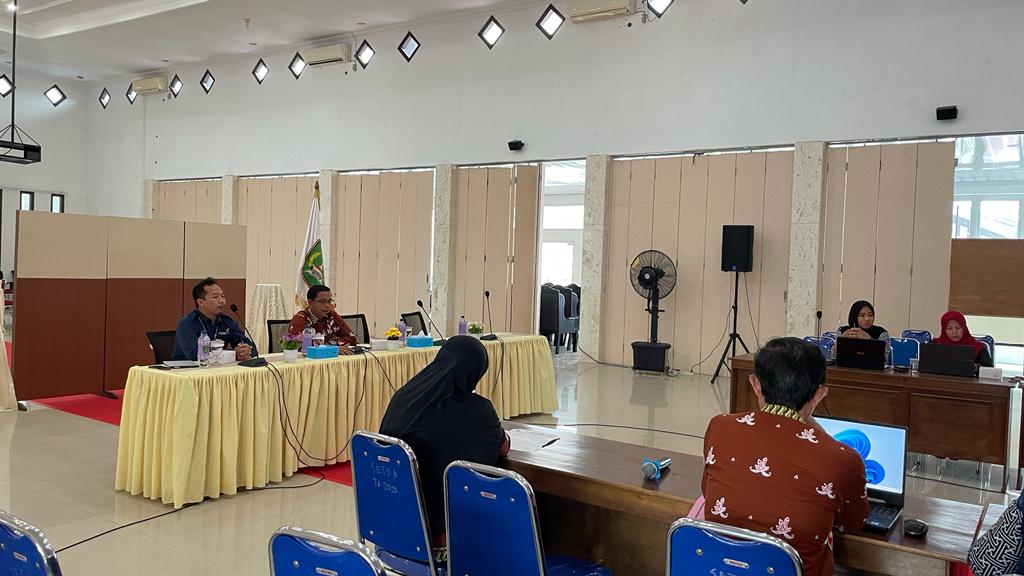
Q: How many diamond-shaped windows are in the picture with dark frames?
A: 14